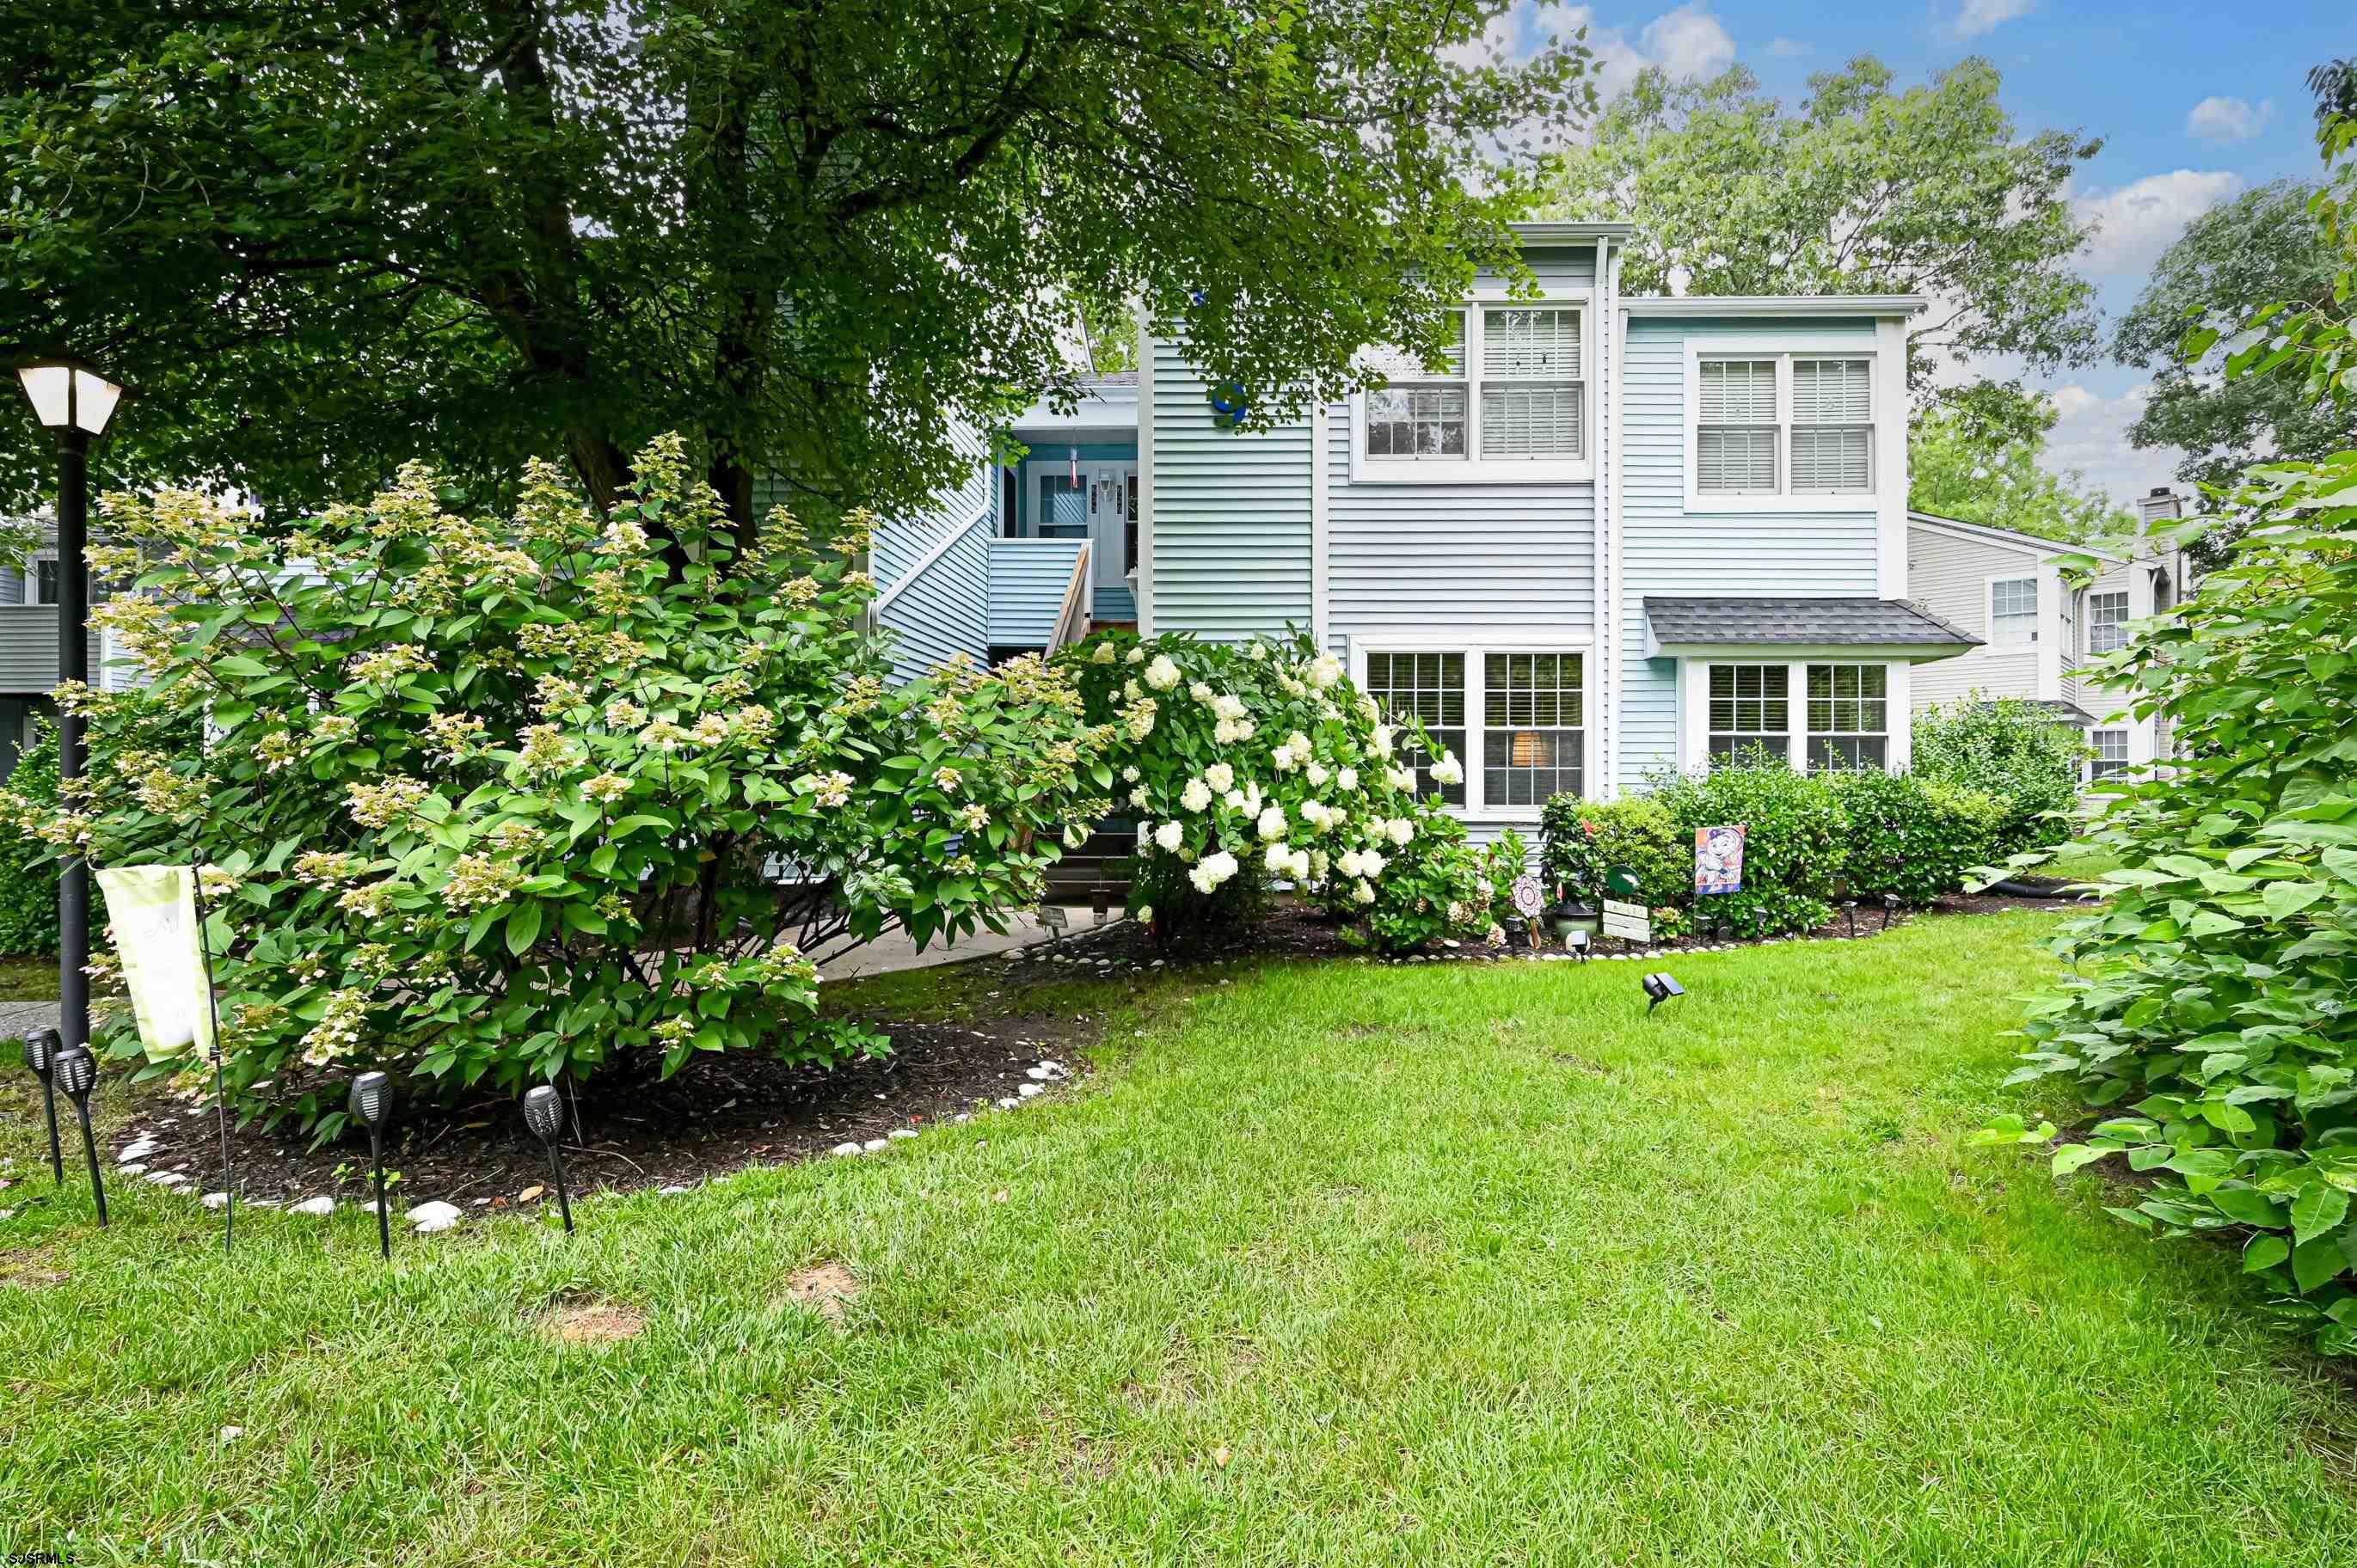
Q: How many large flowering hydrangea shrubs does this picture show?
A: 2